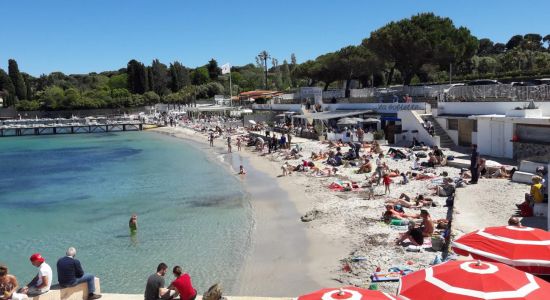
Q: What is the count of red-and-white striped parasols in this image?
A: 3